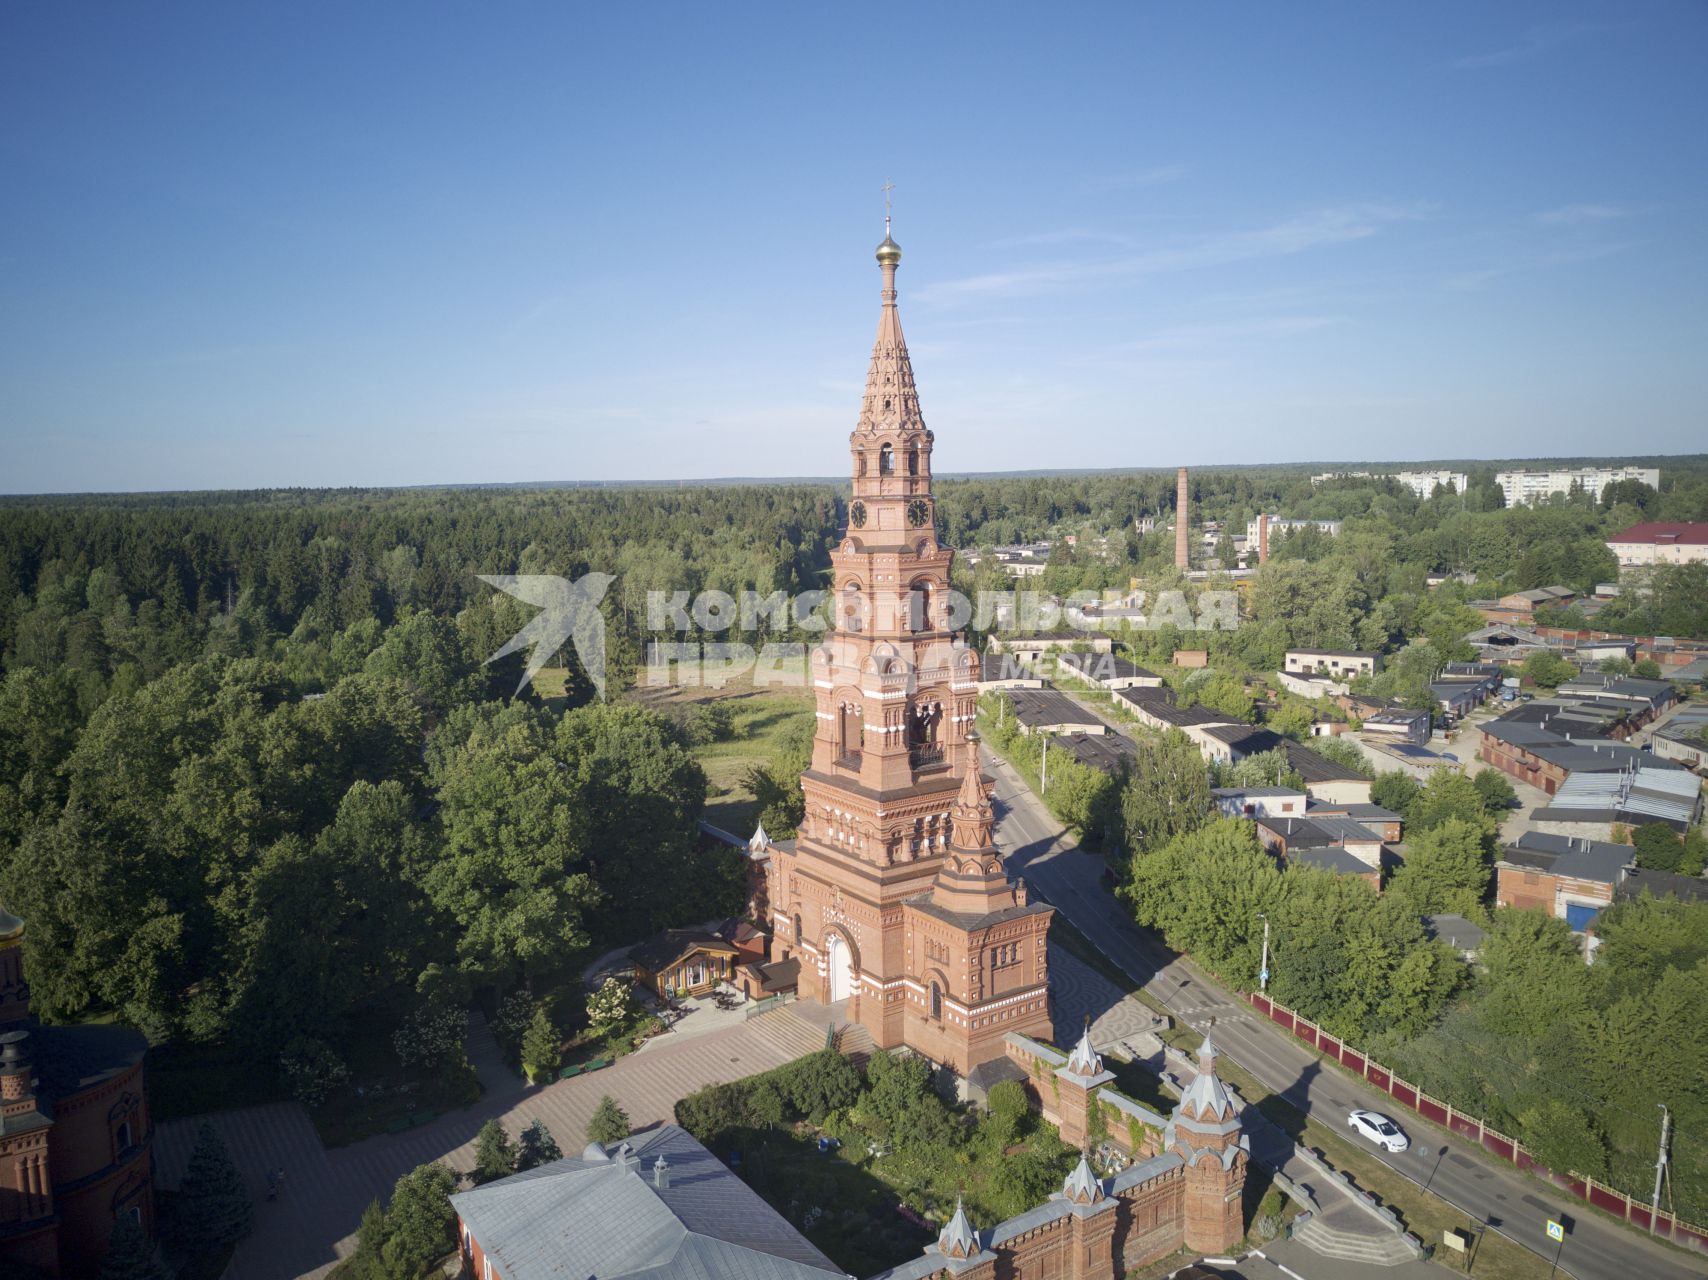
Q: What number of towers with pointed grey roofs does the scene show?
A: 5